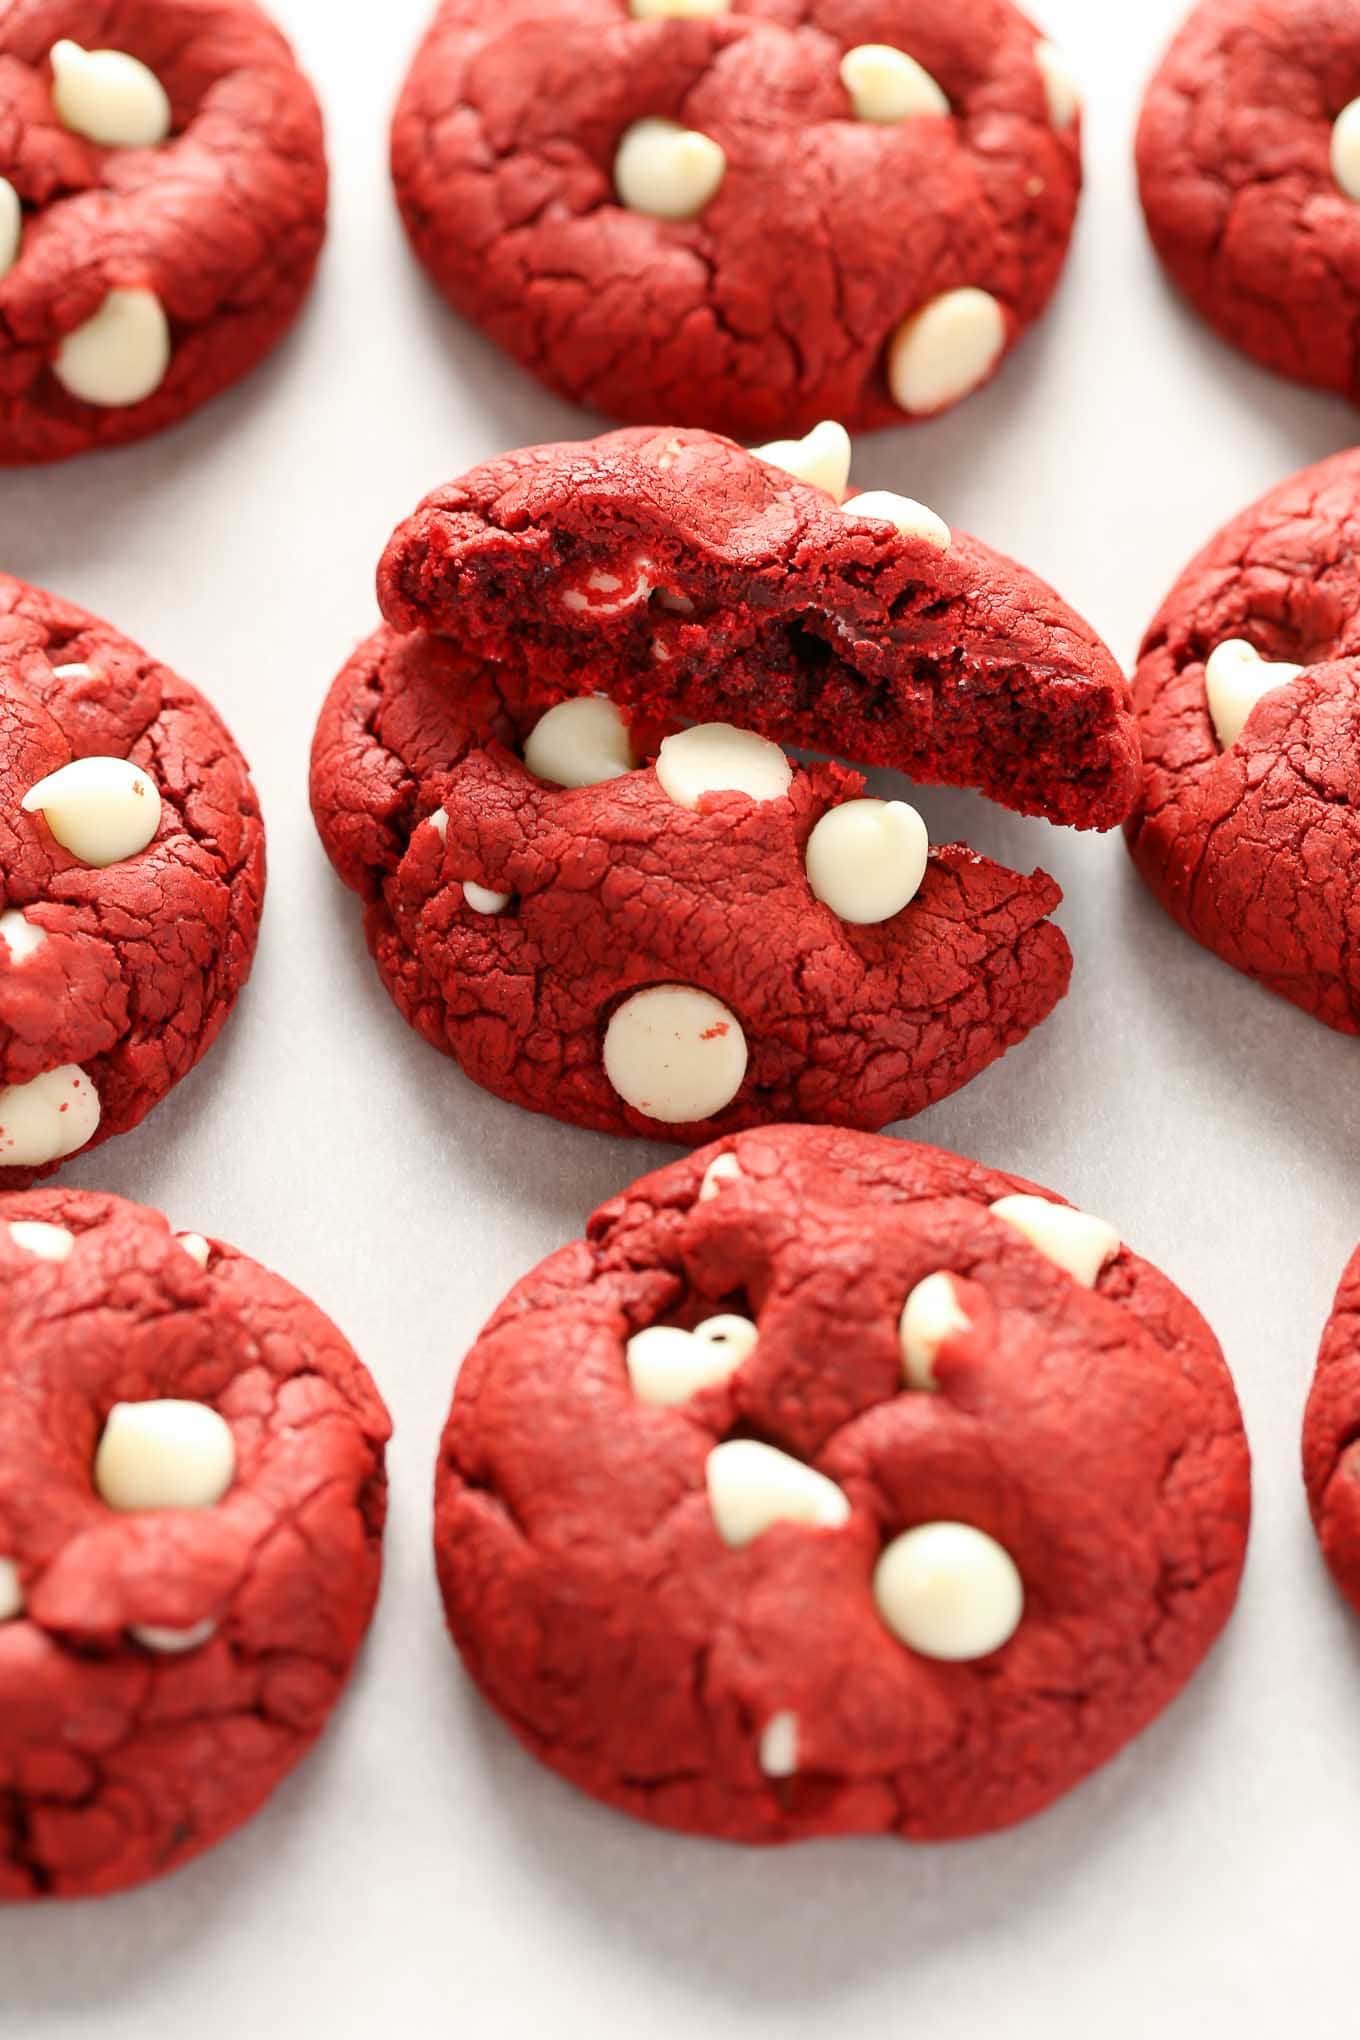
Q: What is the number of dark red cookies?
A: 9